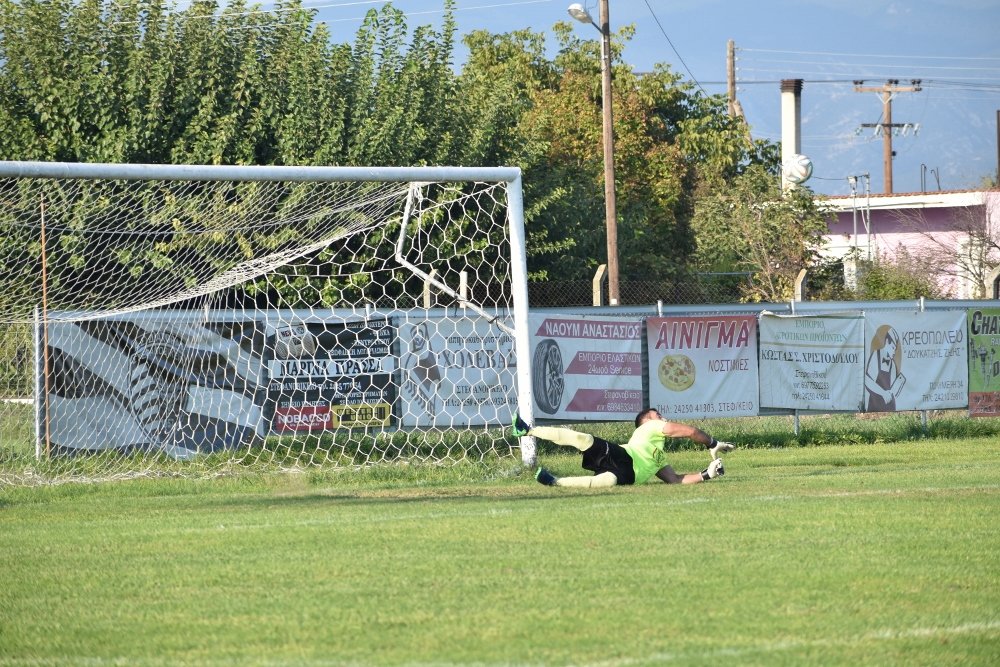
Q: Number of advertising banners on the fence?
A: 8